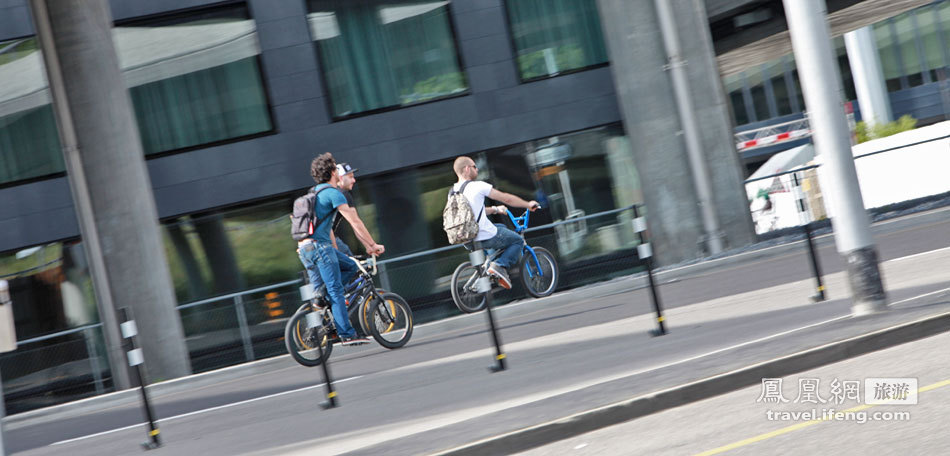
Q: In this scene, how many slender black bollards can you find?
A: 5